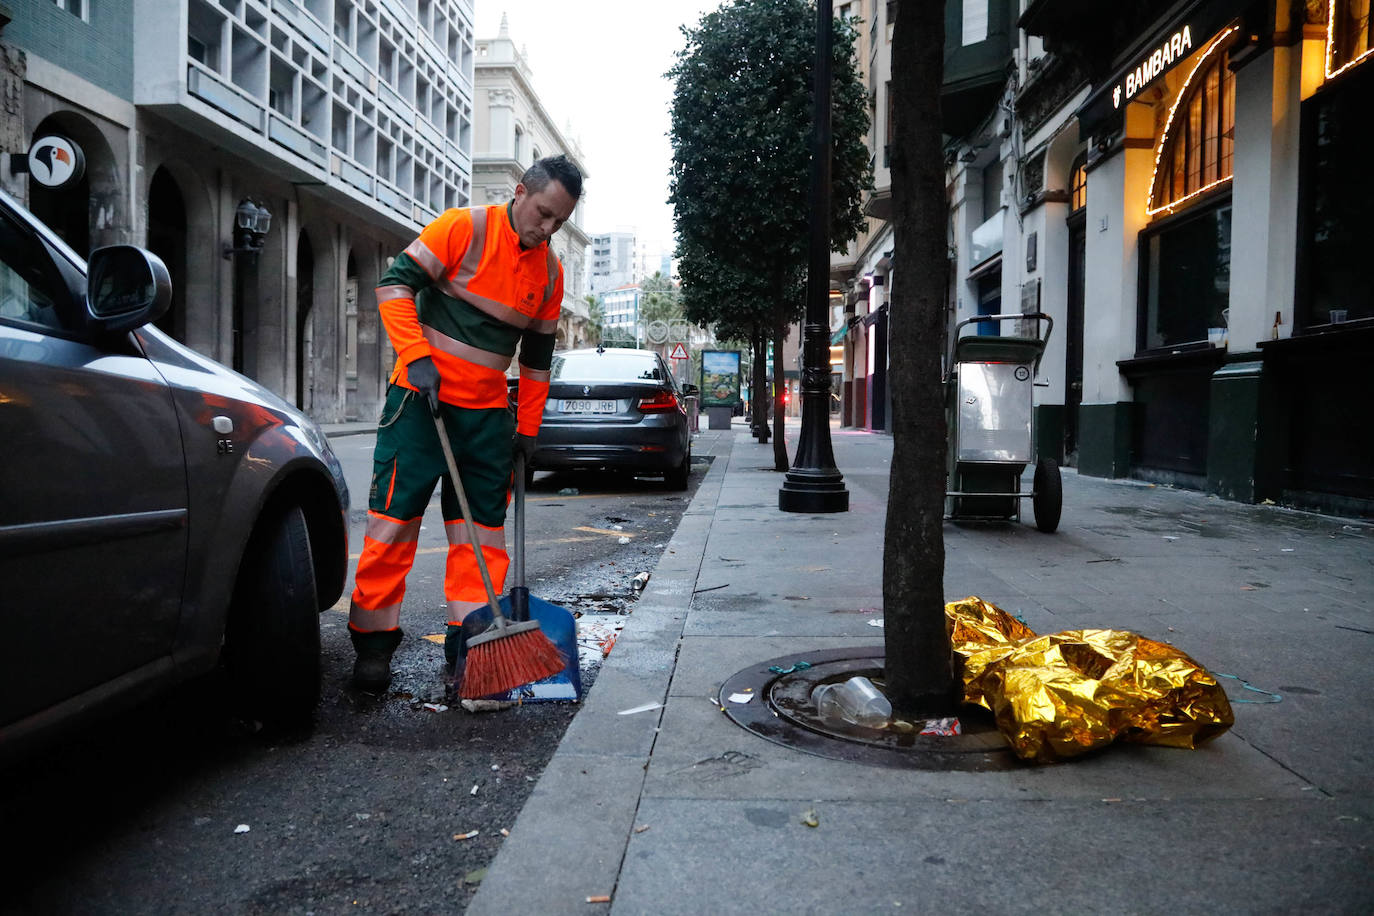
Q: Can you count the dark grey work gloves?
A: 2